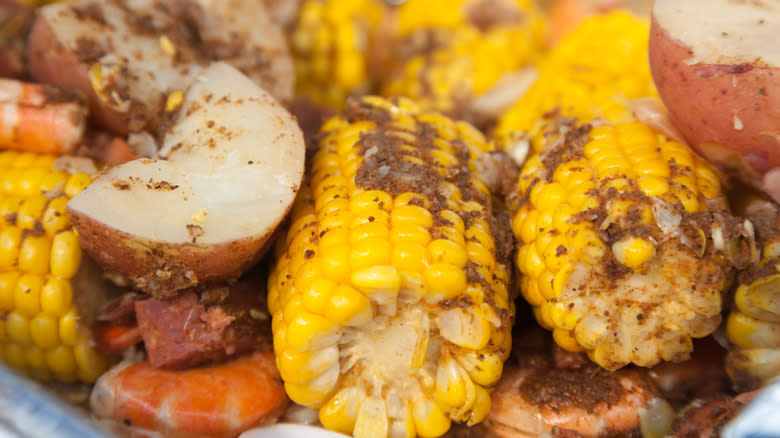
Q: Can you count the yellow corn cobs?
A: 7